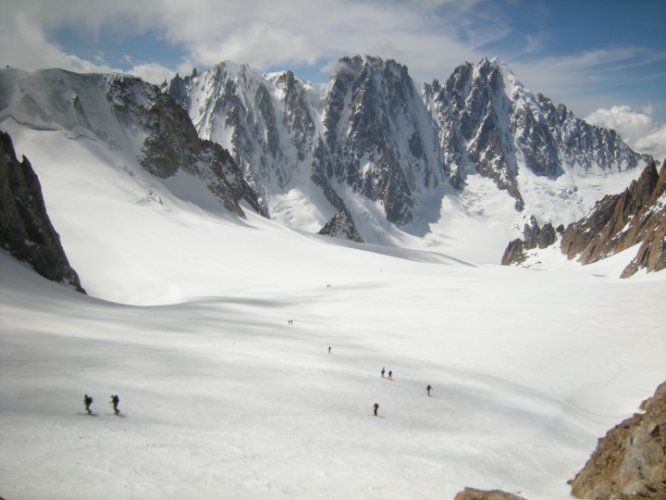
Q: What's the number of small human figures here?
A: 11